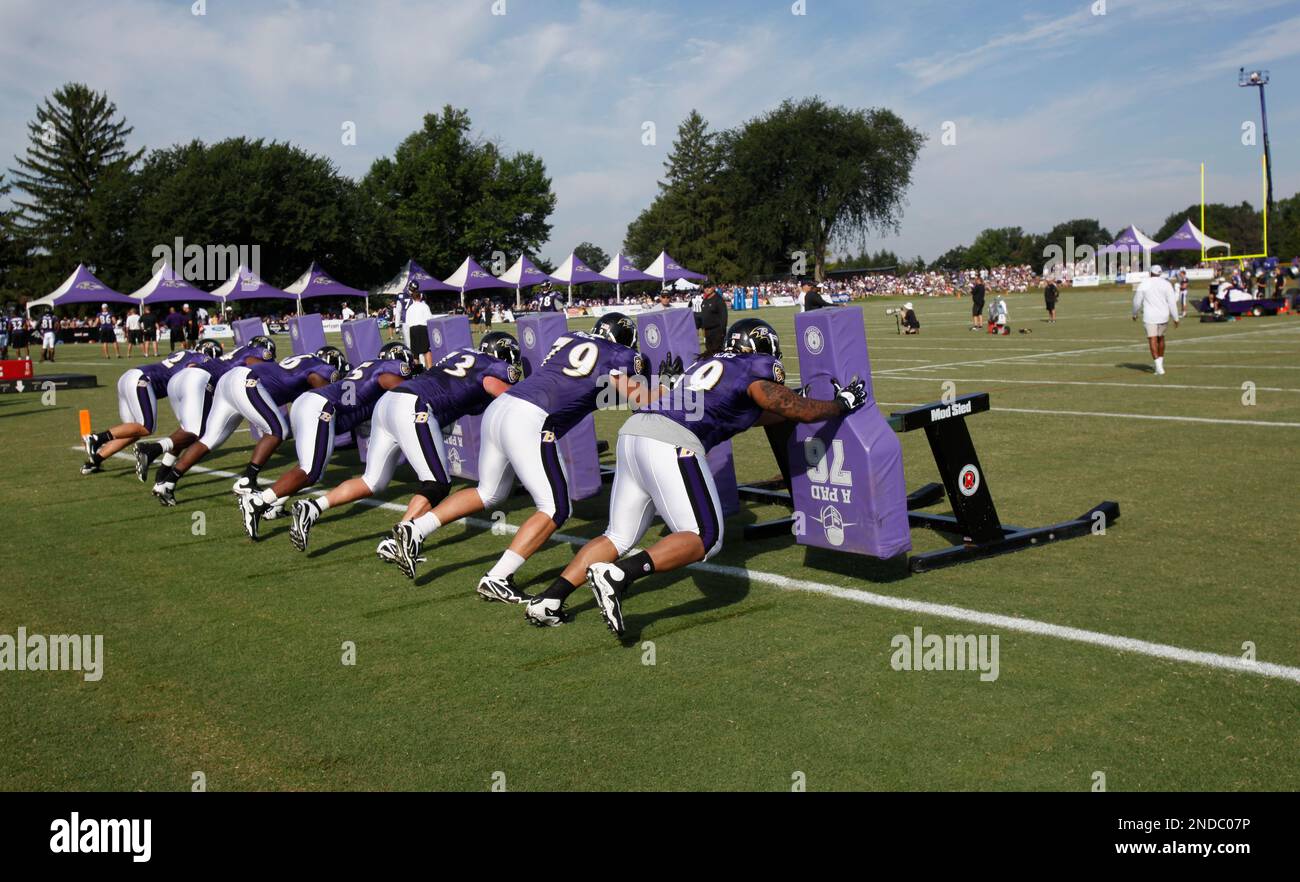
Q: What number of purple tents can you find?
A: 12